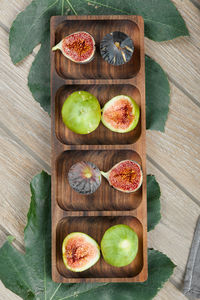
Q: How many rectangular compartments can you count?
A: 4